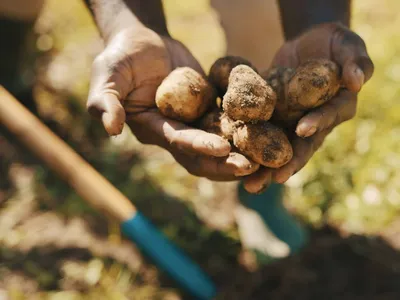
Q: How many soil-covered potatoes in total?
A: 7